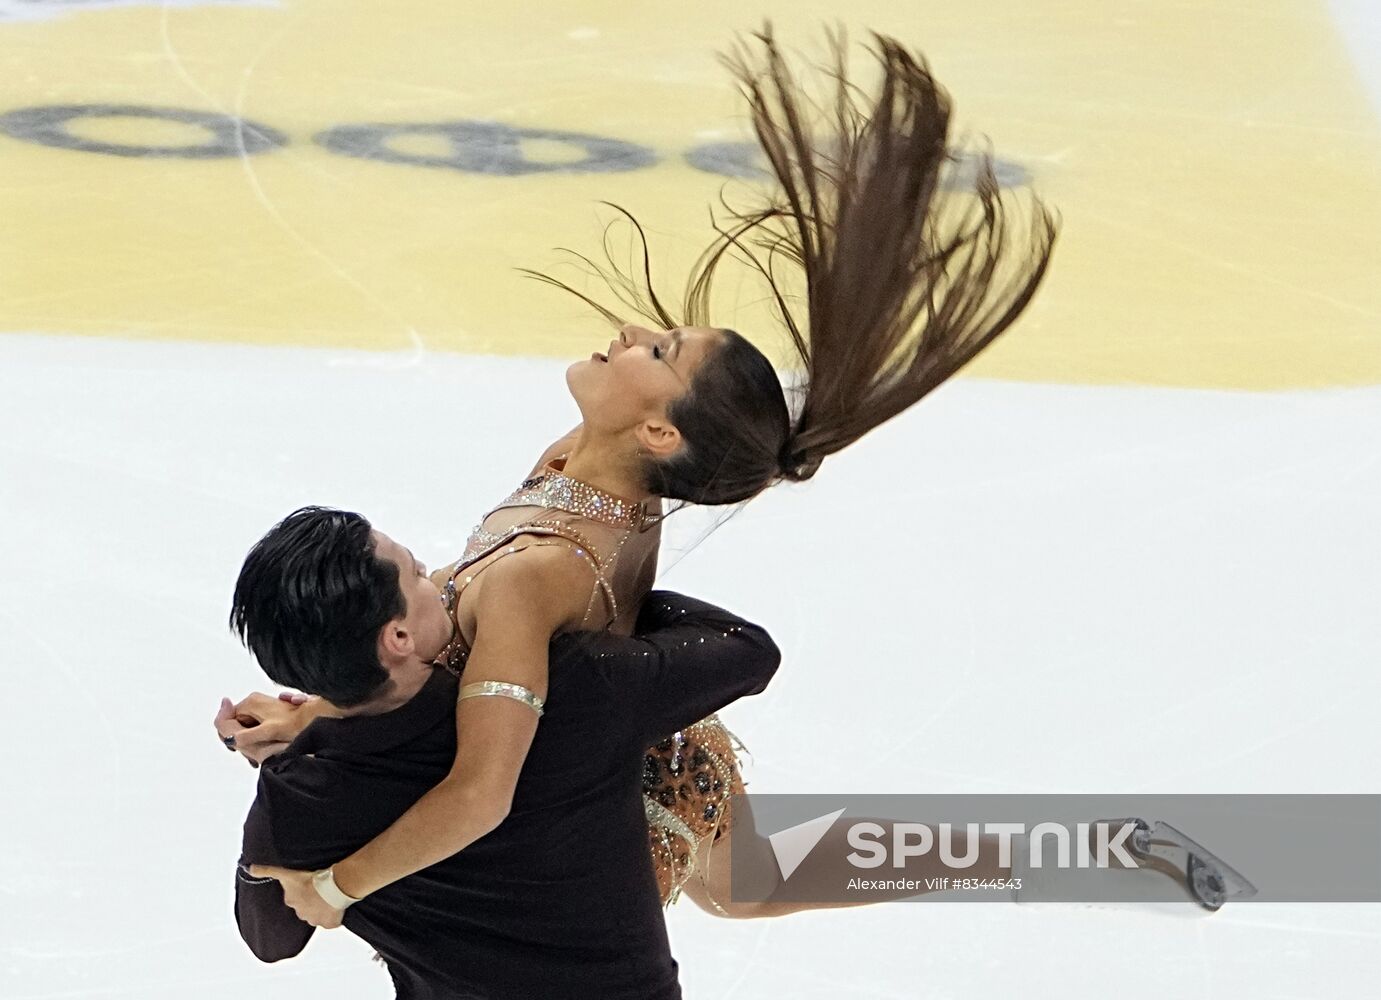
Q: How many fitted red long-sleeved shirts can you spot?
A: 0